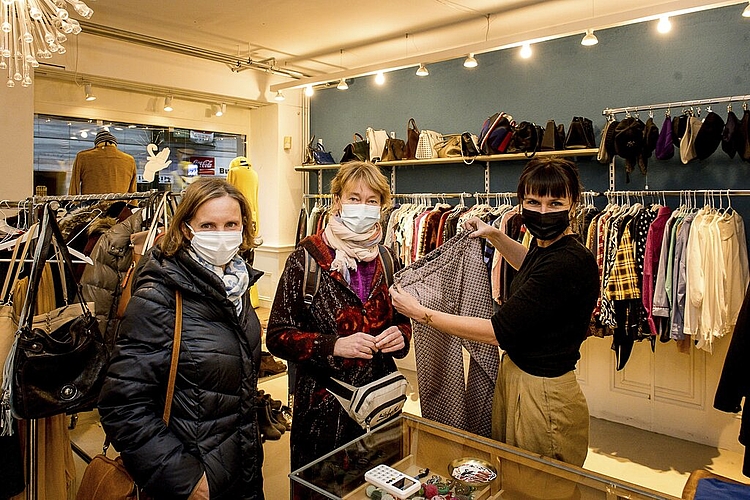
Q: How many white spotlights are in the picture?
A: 13